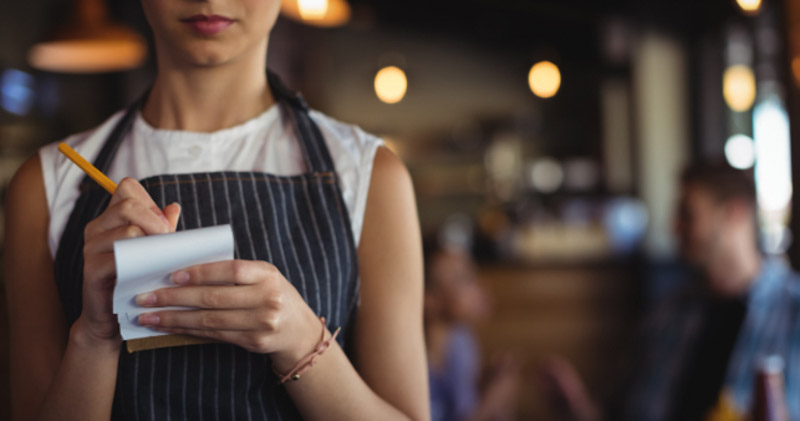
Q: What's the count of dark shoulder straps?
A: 2